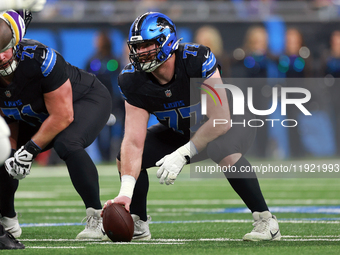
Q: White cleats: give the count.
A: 4